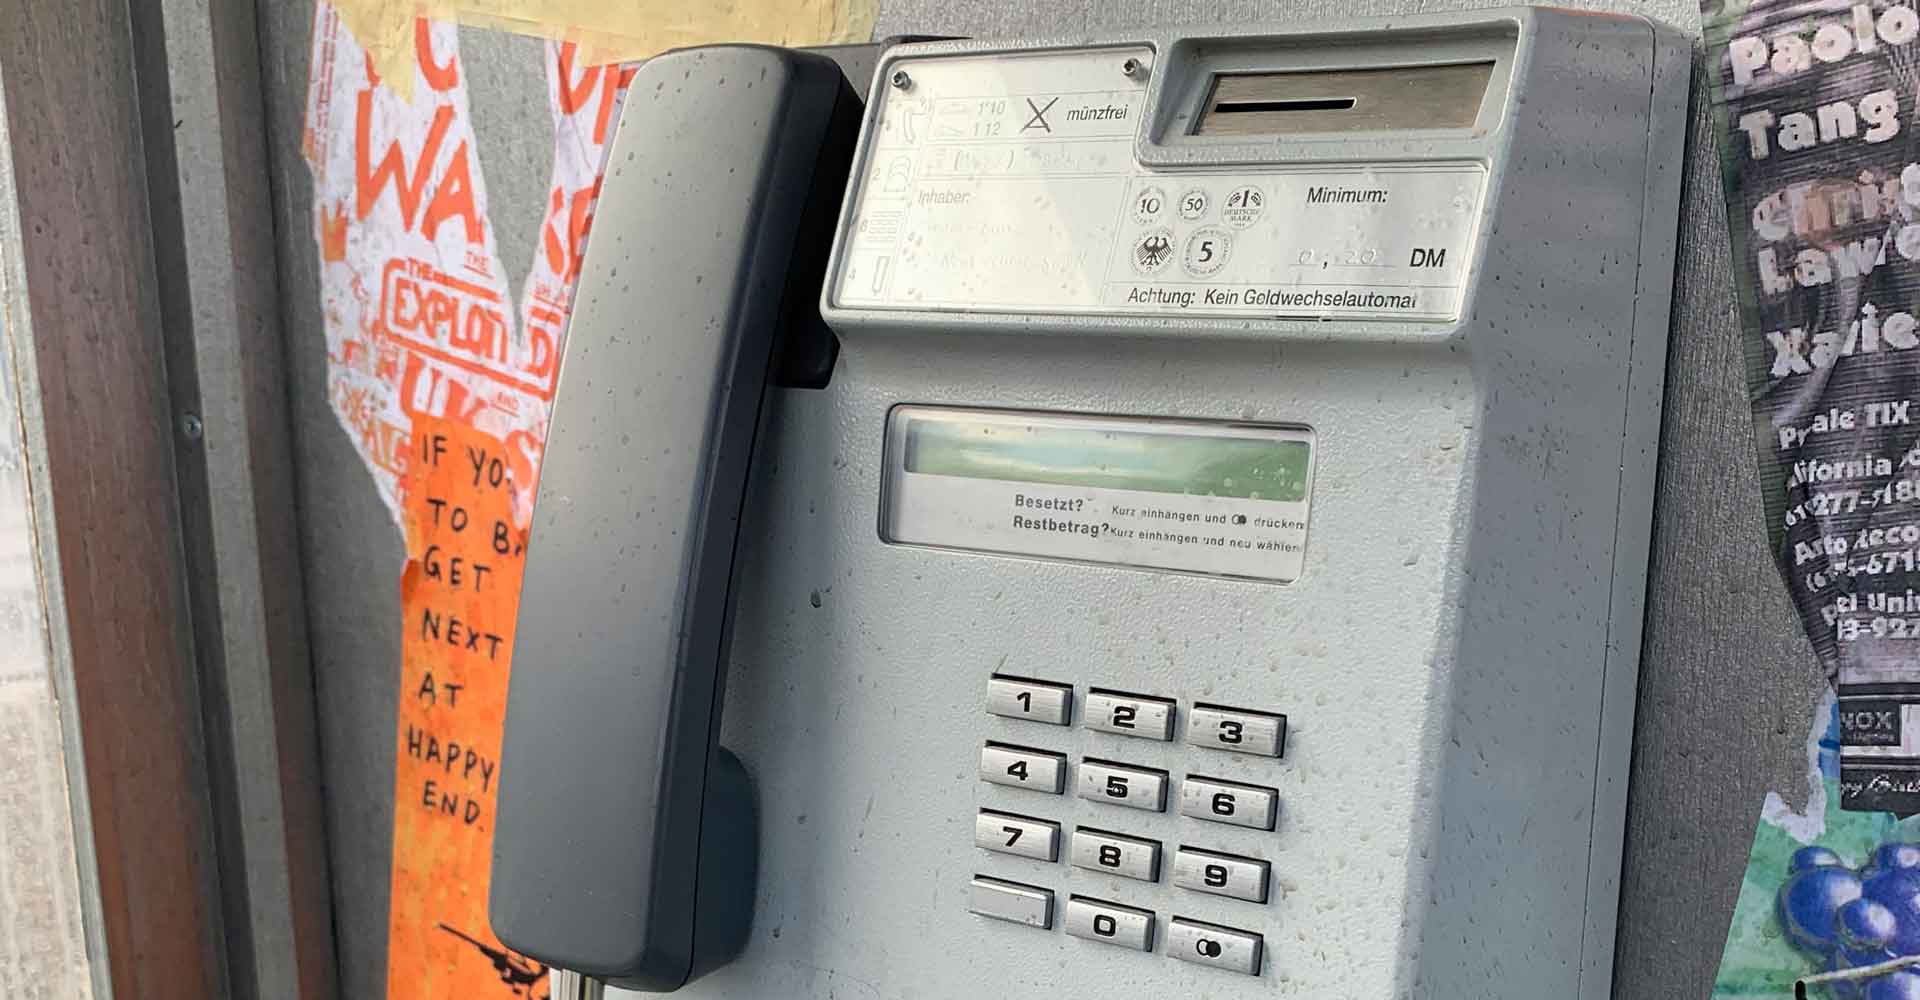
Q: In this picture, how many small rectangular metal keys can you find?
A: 12